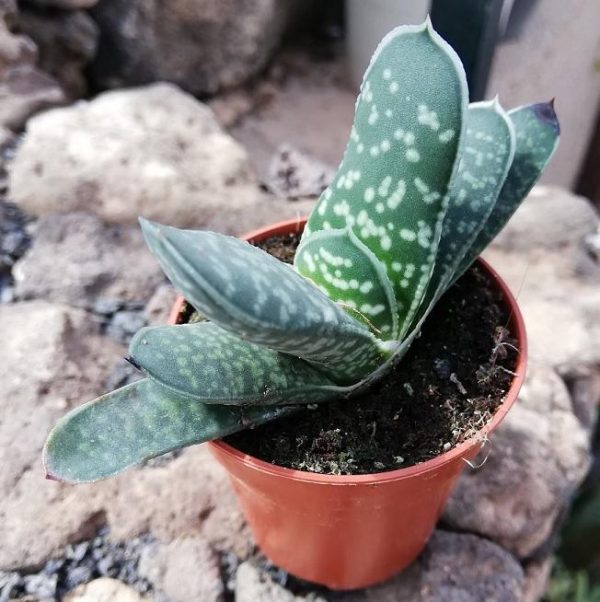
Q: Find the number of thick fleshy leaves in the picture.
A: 7